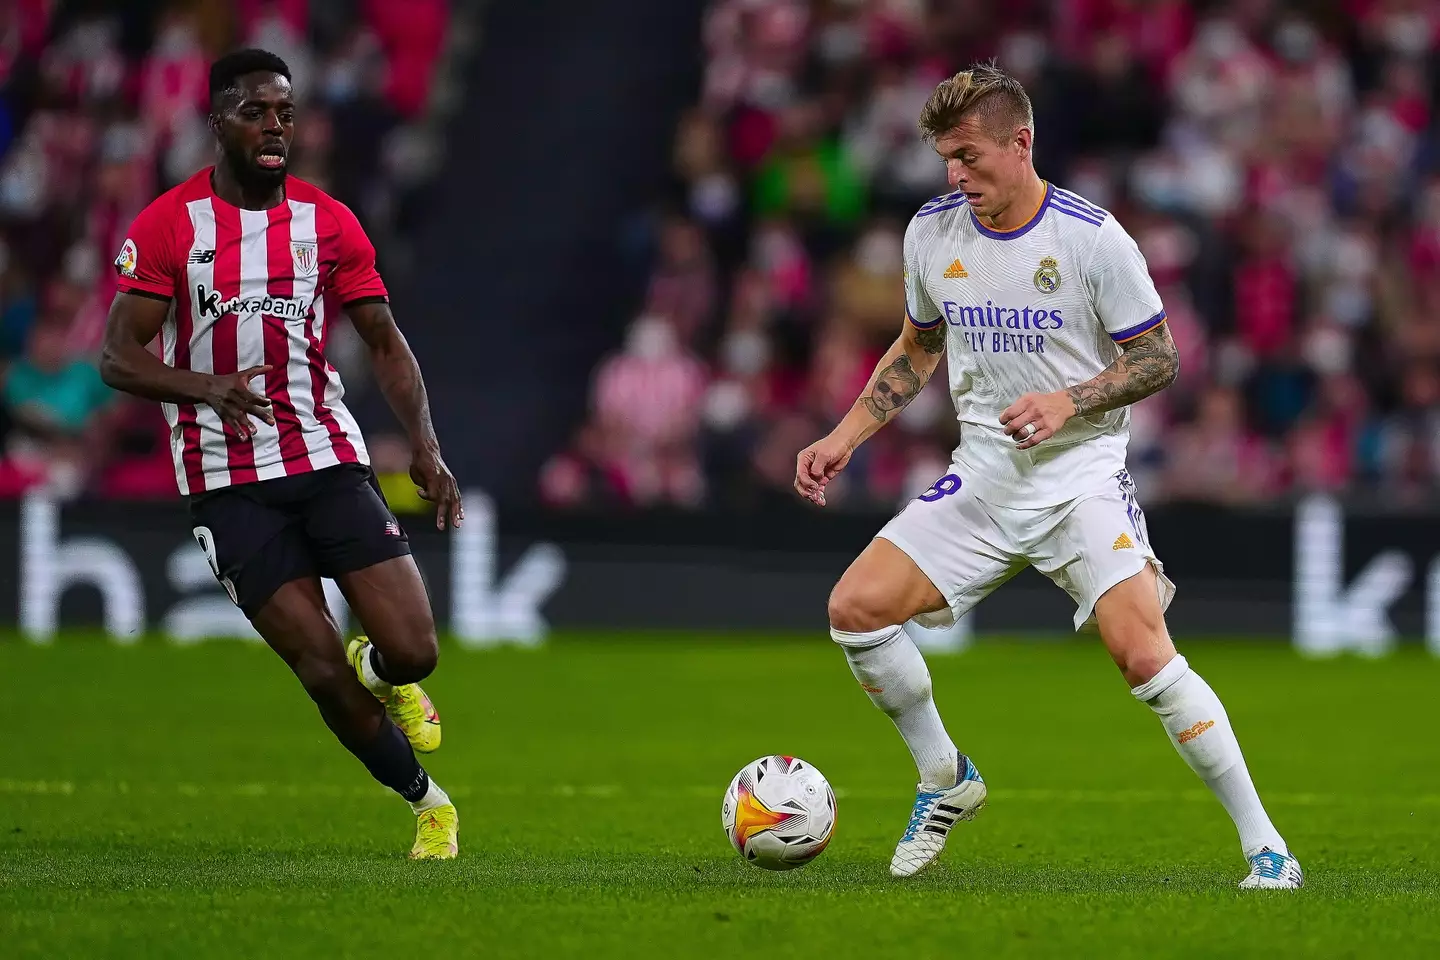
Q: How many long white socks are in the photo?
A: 2